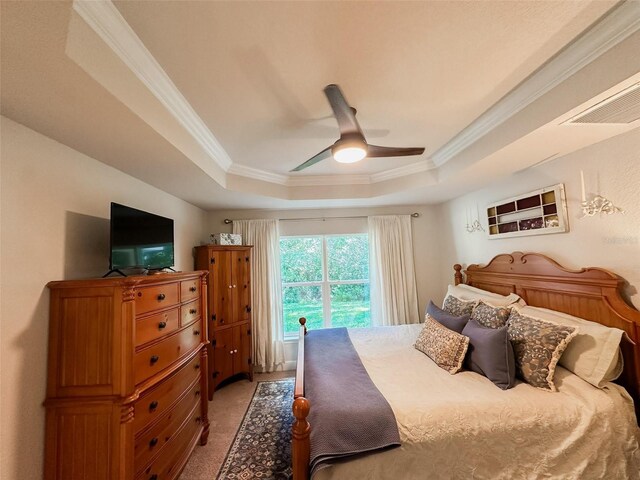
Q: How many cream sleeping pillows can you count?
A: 2